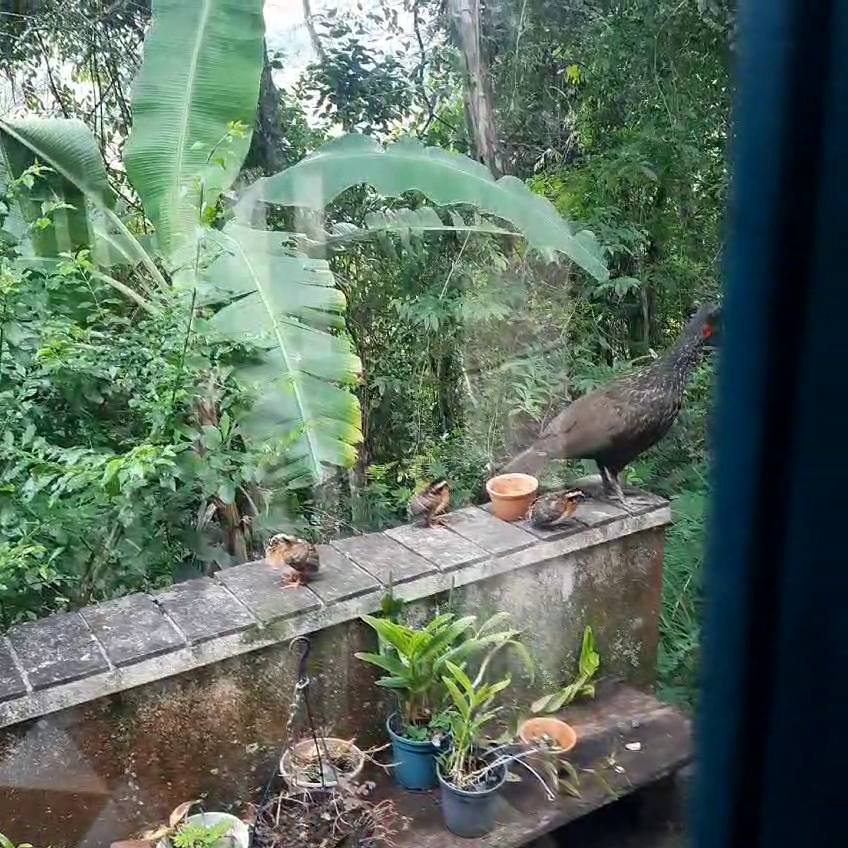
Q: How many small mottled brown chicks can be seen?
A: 3